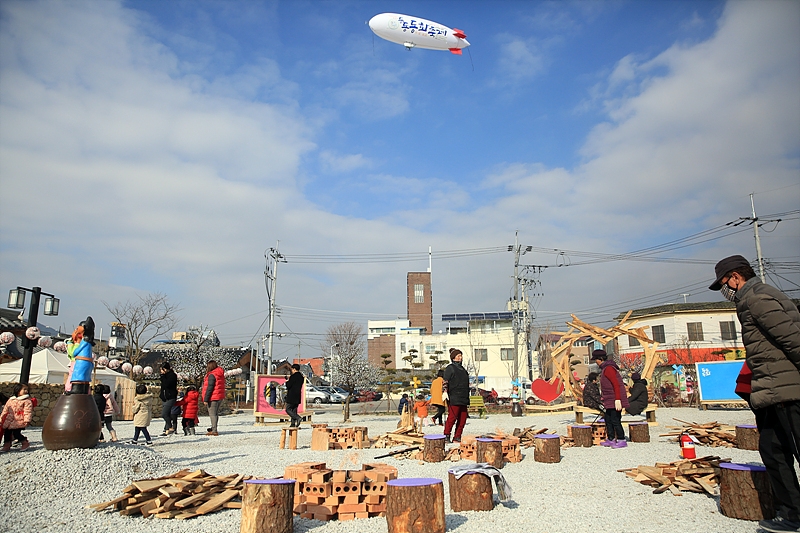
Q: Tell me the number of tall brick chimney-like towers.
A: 1